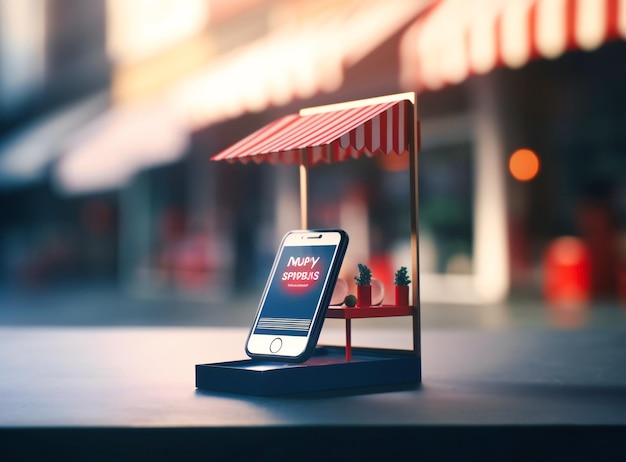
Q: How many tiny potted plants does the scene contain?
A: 2